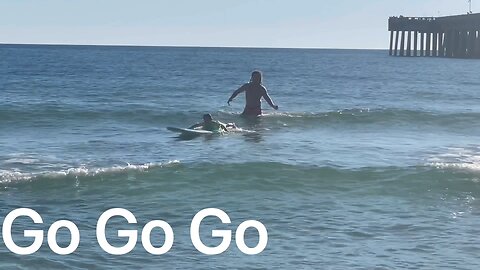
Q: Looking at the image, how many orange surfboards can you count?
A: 0